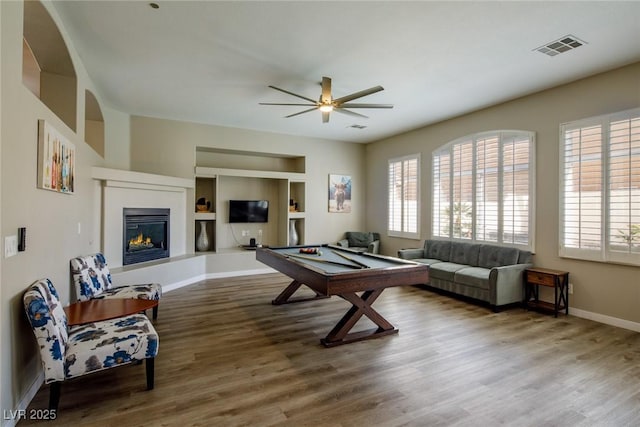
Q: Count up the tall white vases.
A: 2